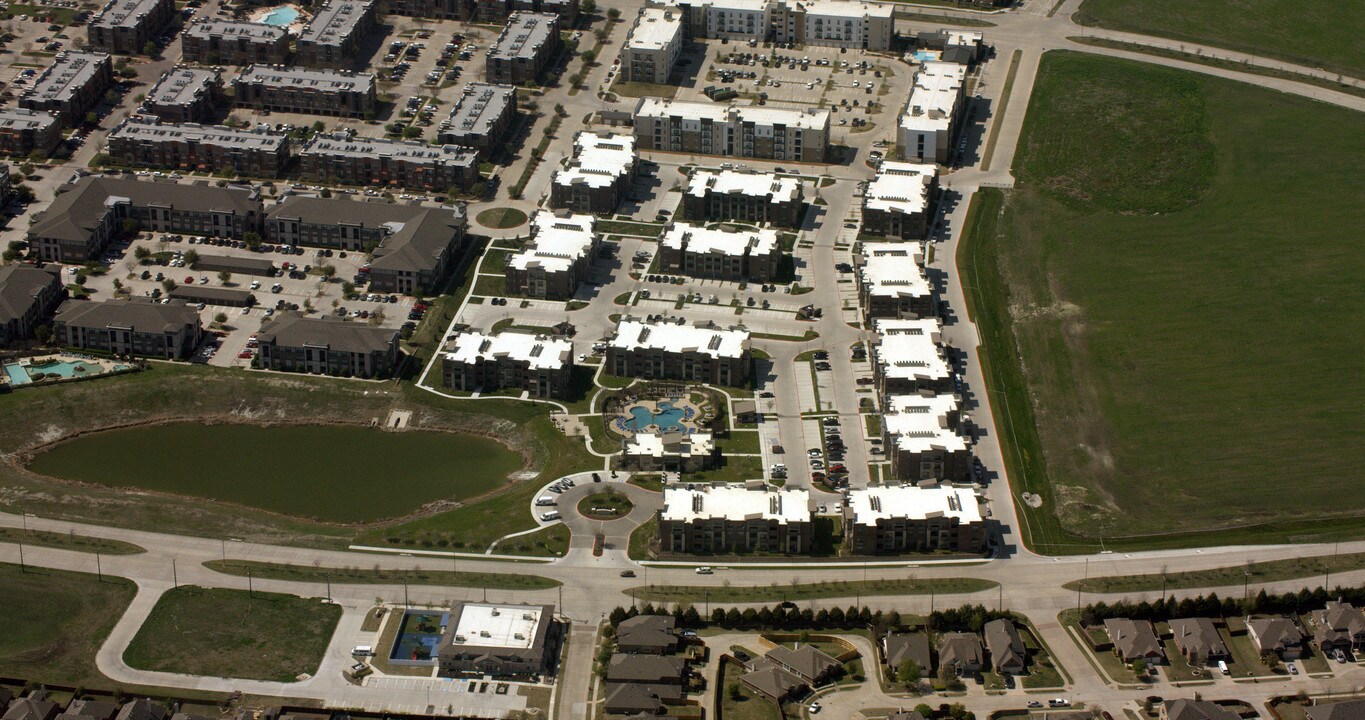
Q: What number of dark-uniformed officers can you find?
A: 0